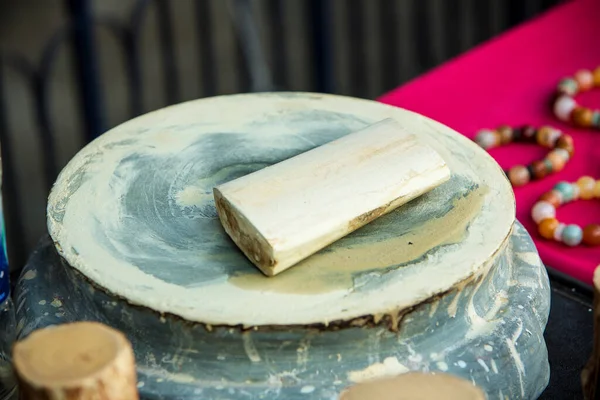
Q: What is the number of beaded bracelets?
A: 3